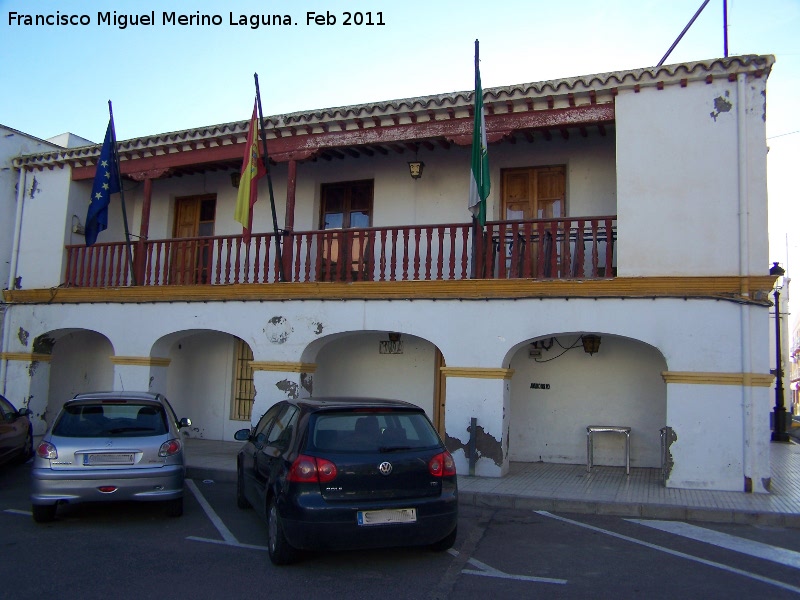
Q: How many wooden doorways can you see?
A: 3